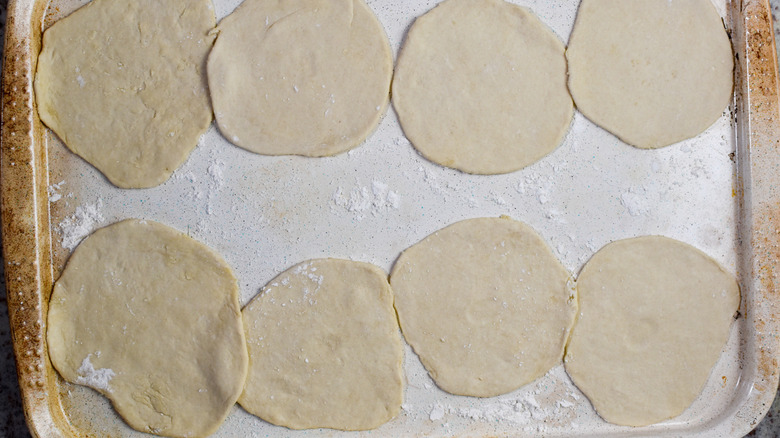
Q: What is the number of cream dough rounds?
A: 8